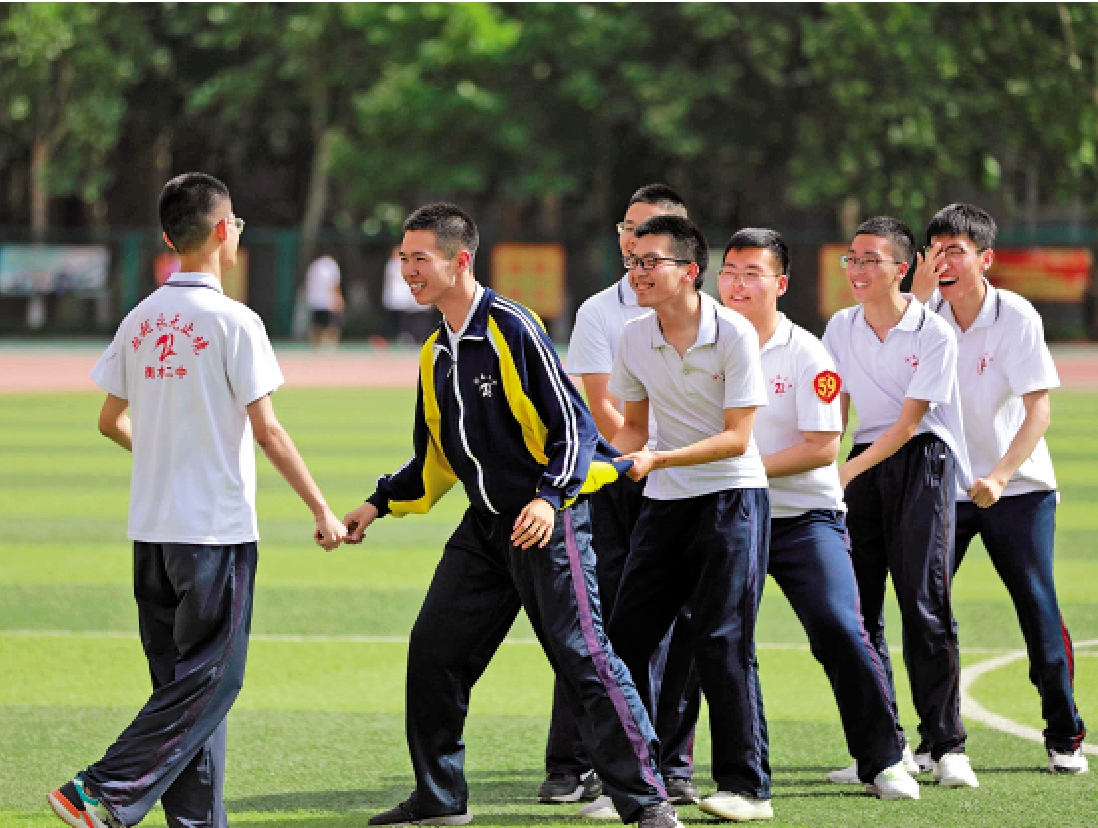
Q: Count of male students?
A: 7